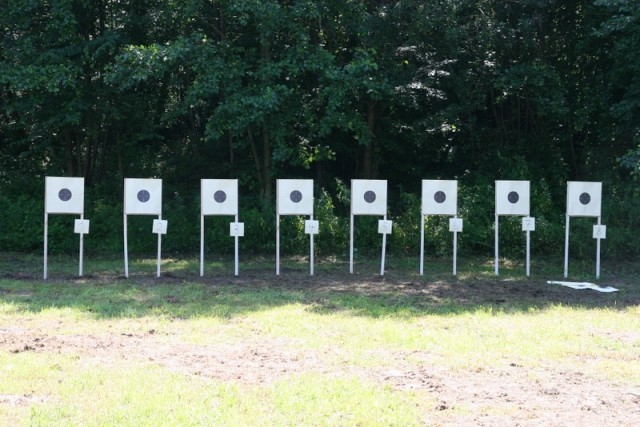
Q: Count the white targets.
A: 8